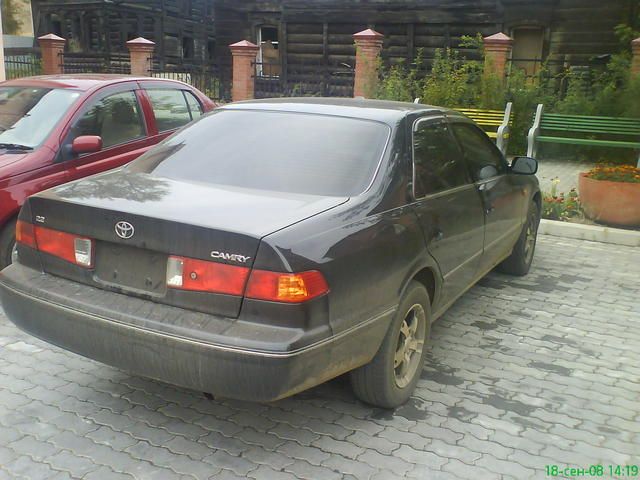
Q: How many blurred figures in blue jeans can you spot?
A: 0